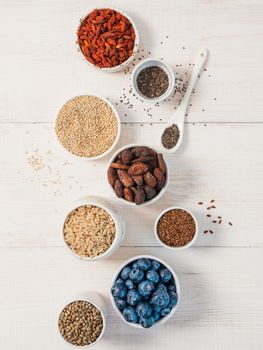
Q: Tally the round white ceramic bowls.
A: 8